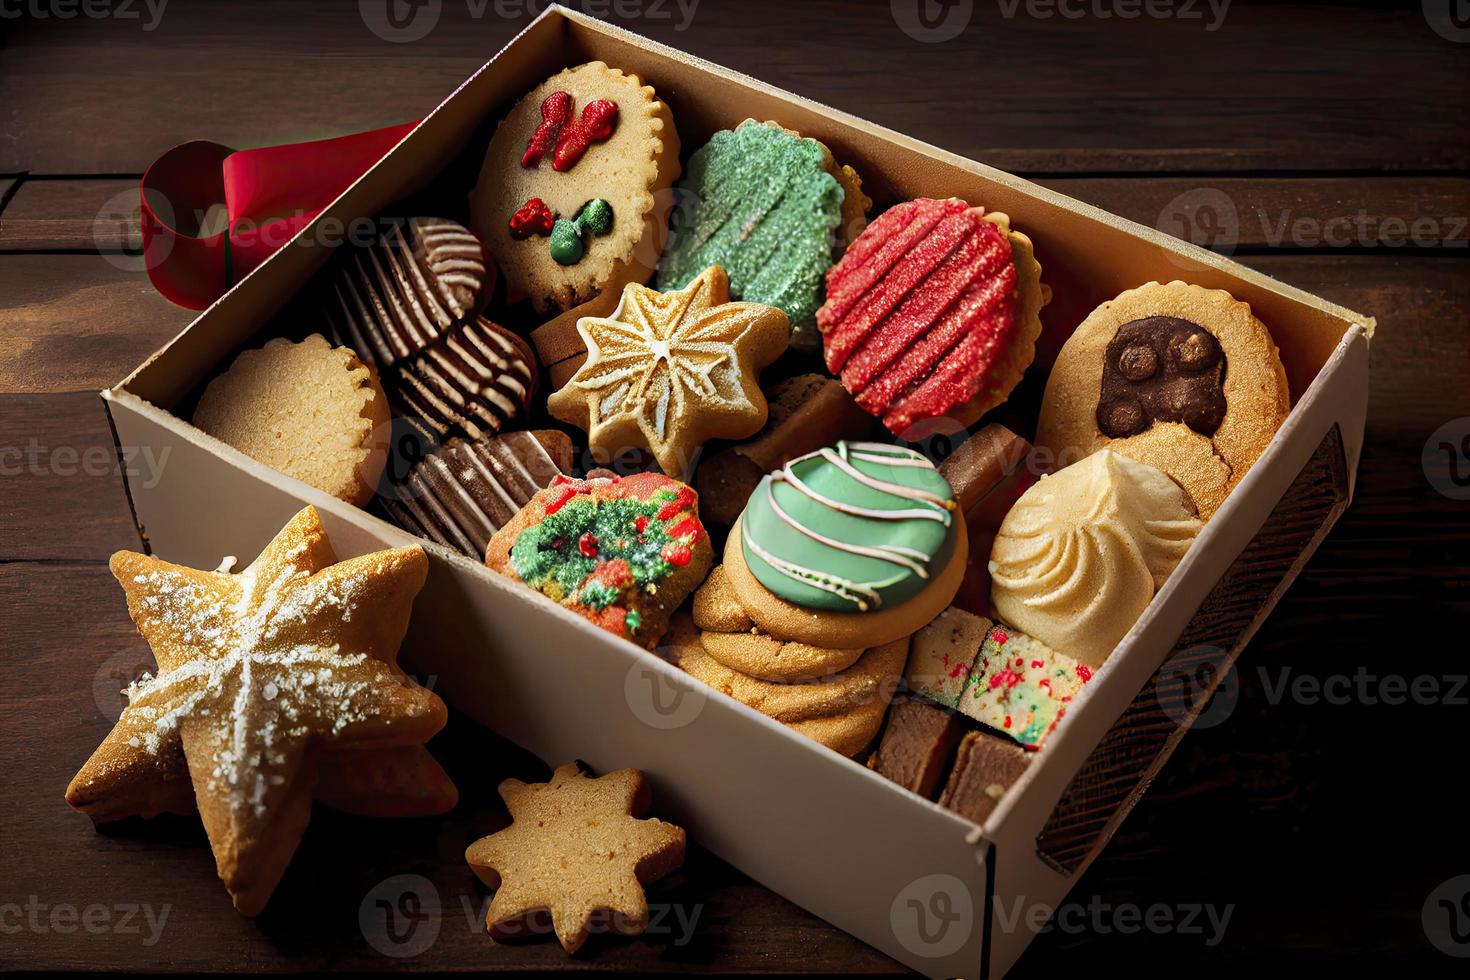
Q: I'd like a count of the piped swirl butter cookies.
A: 1